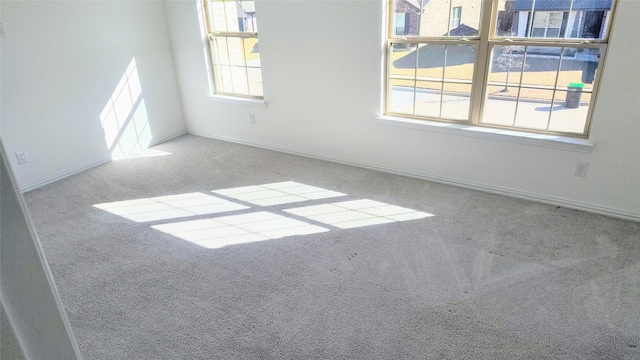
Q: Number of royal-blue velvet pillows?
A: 0